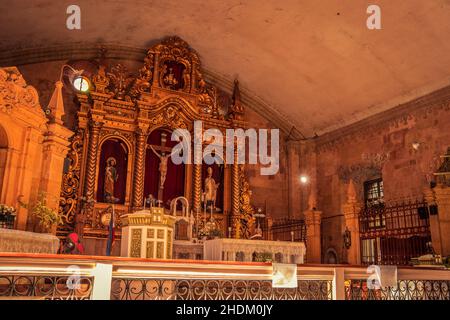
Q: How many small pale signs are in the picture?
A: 2